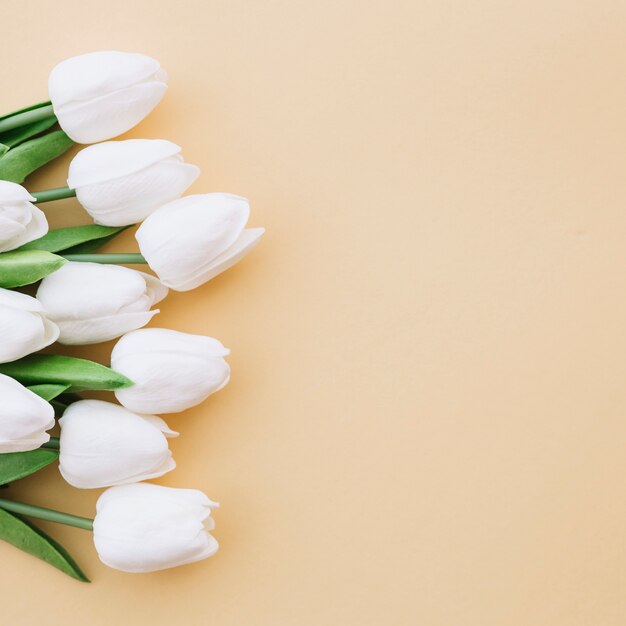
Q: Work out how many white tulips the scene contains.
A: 10